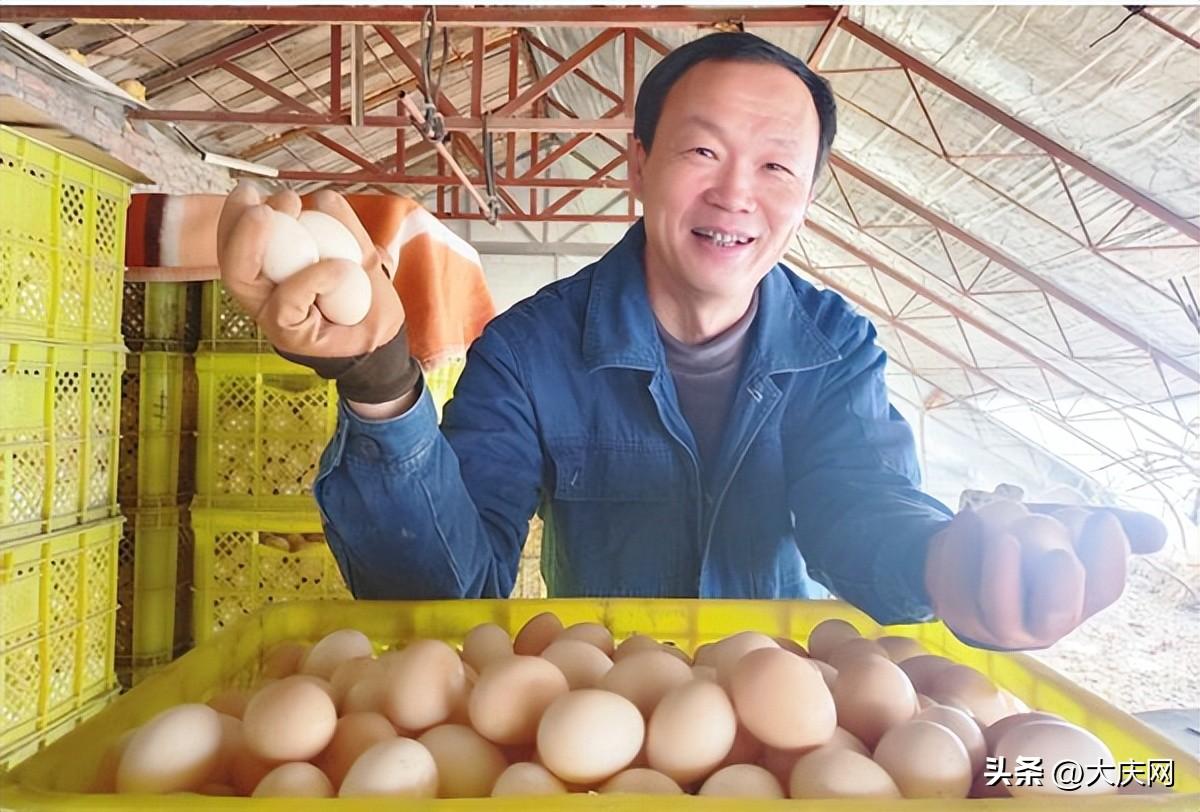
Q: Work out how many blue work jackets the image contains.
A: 1